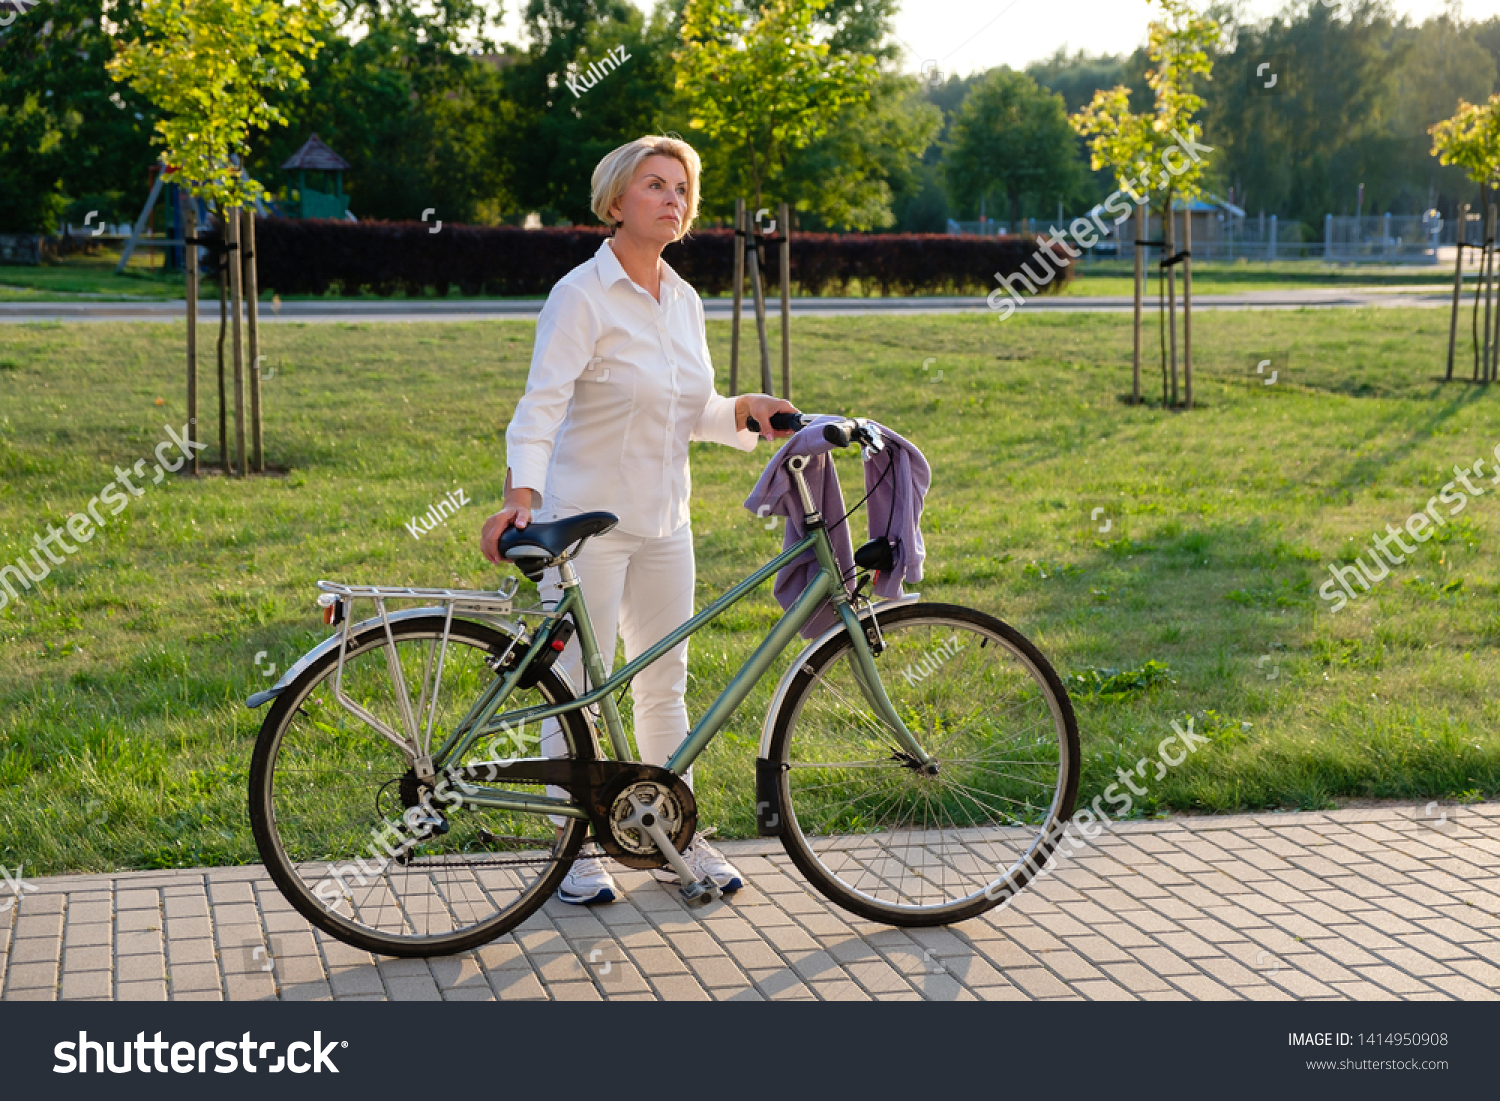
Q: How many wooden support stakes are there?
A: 12